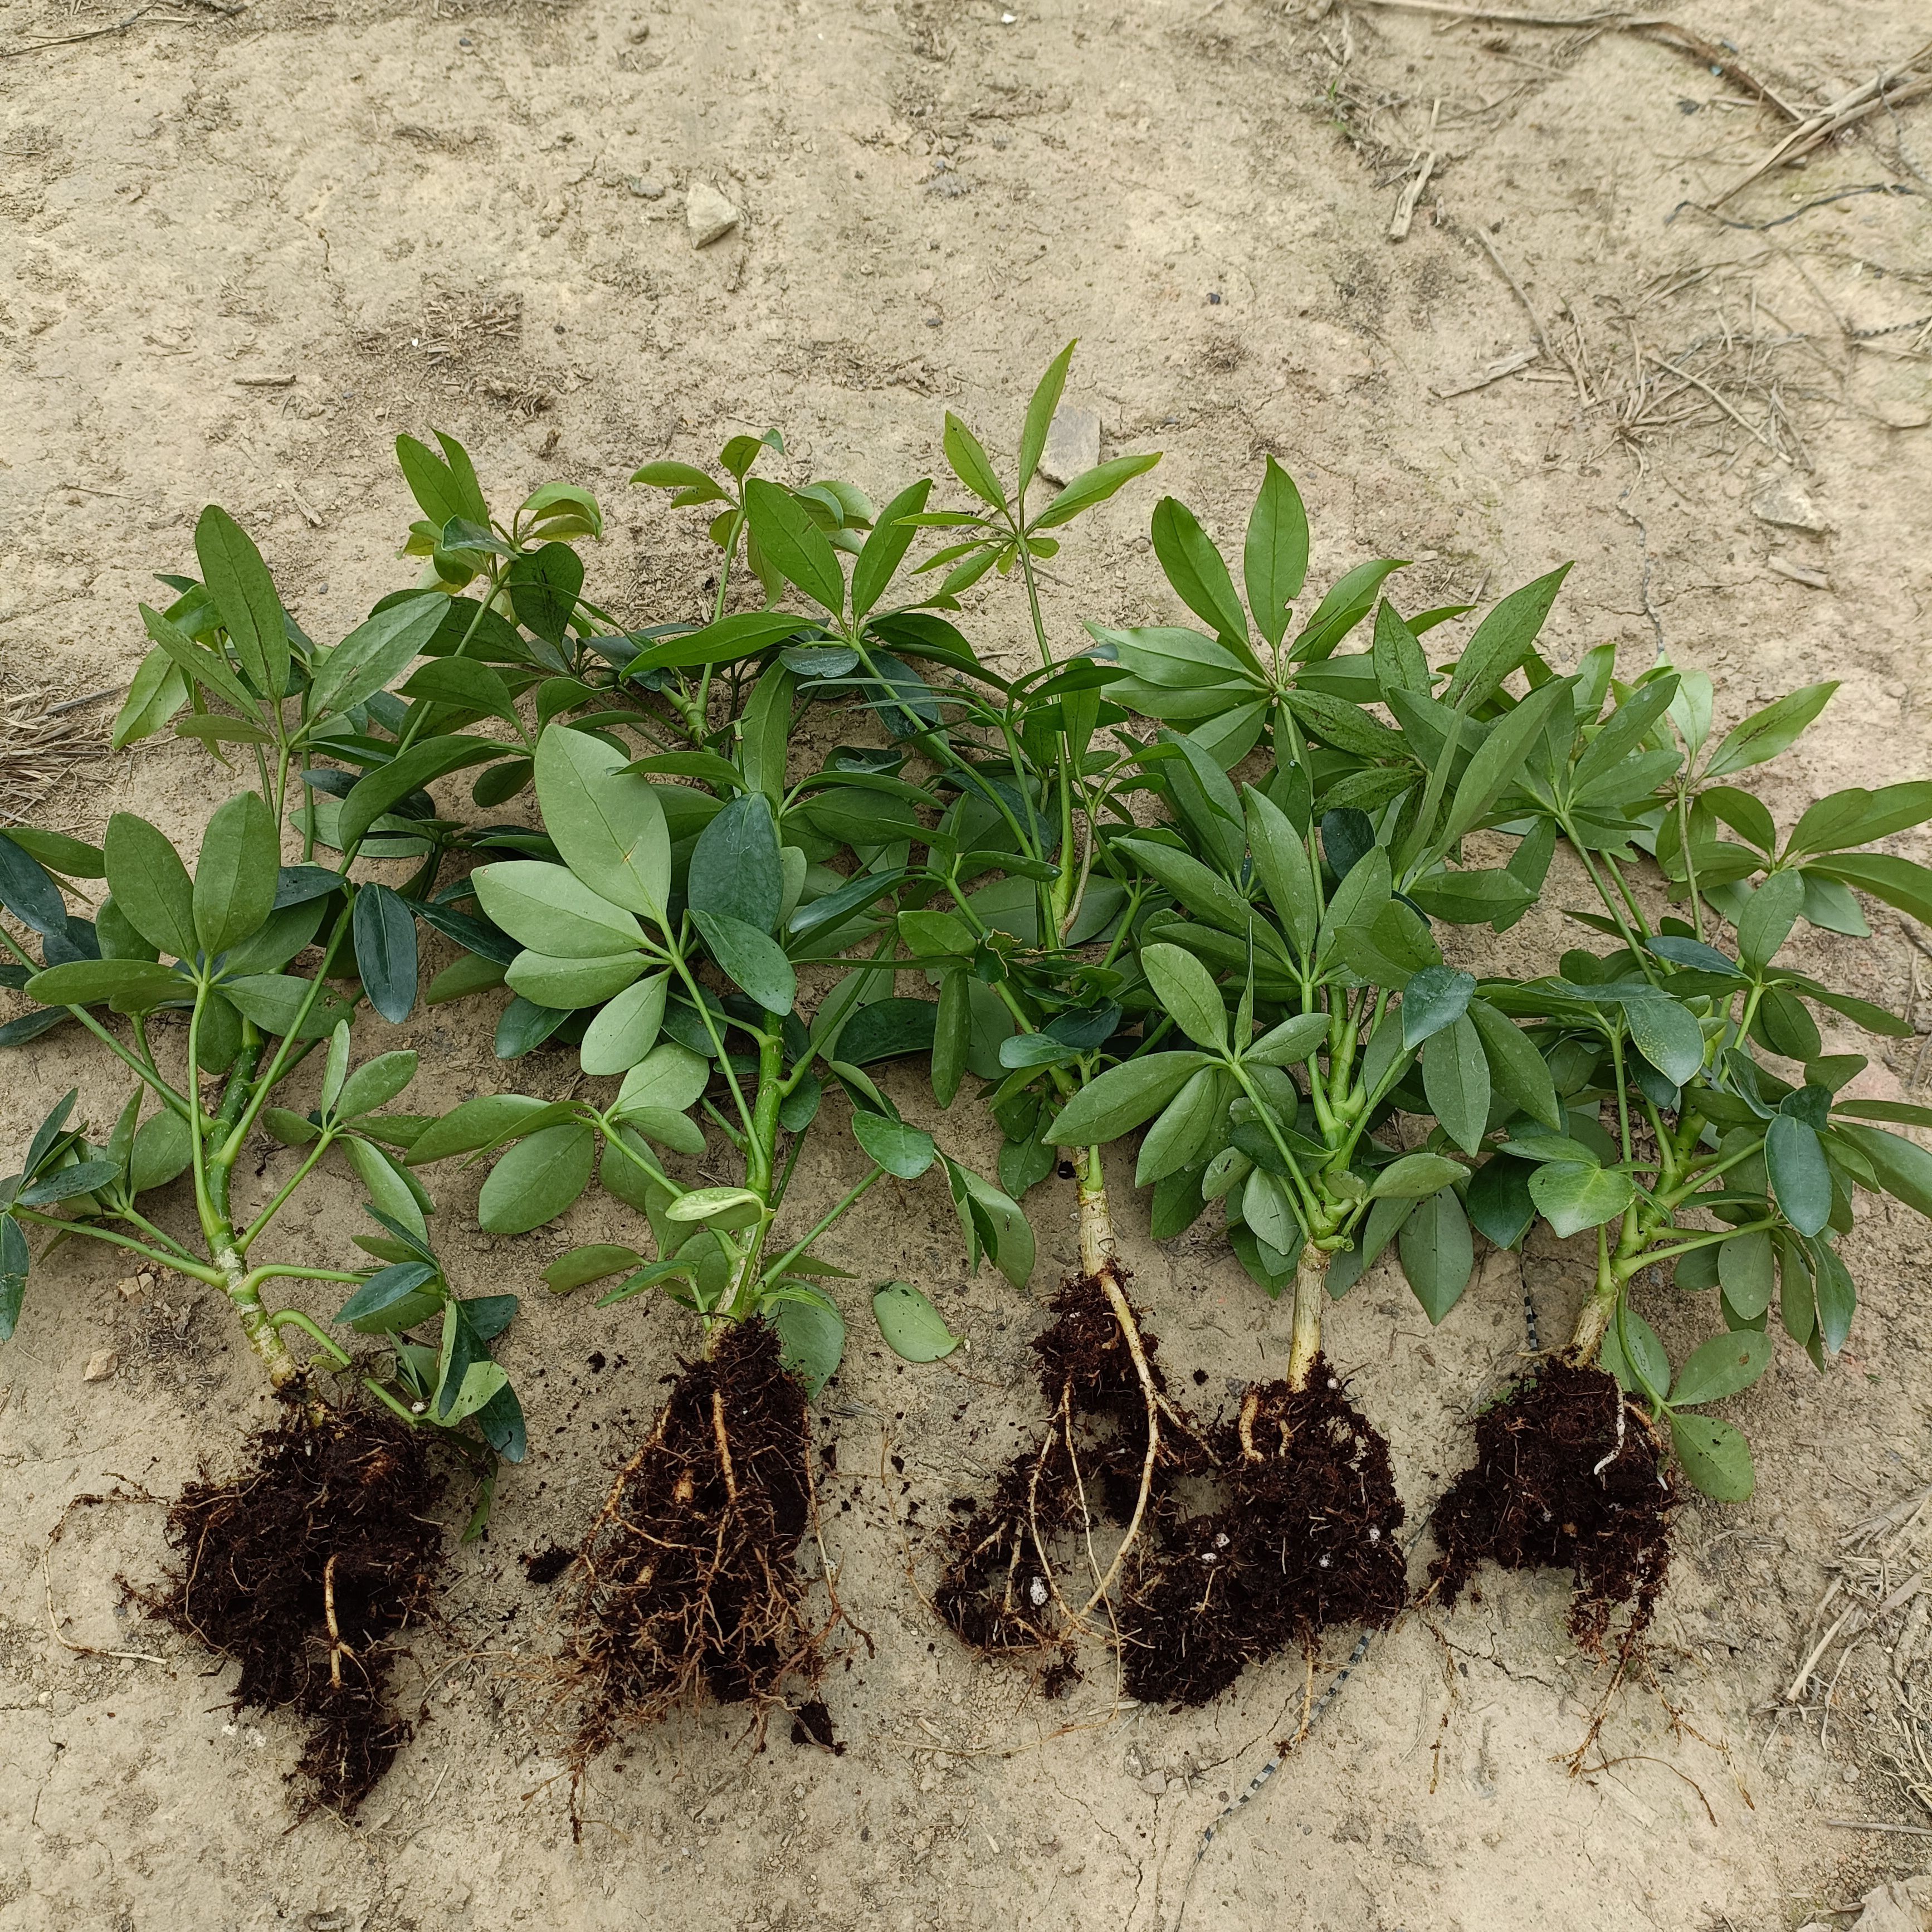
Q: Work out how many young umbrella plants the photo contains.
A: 5